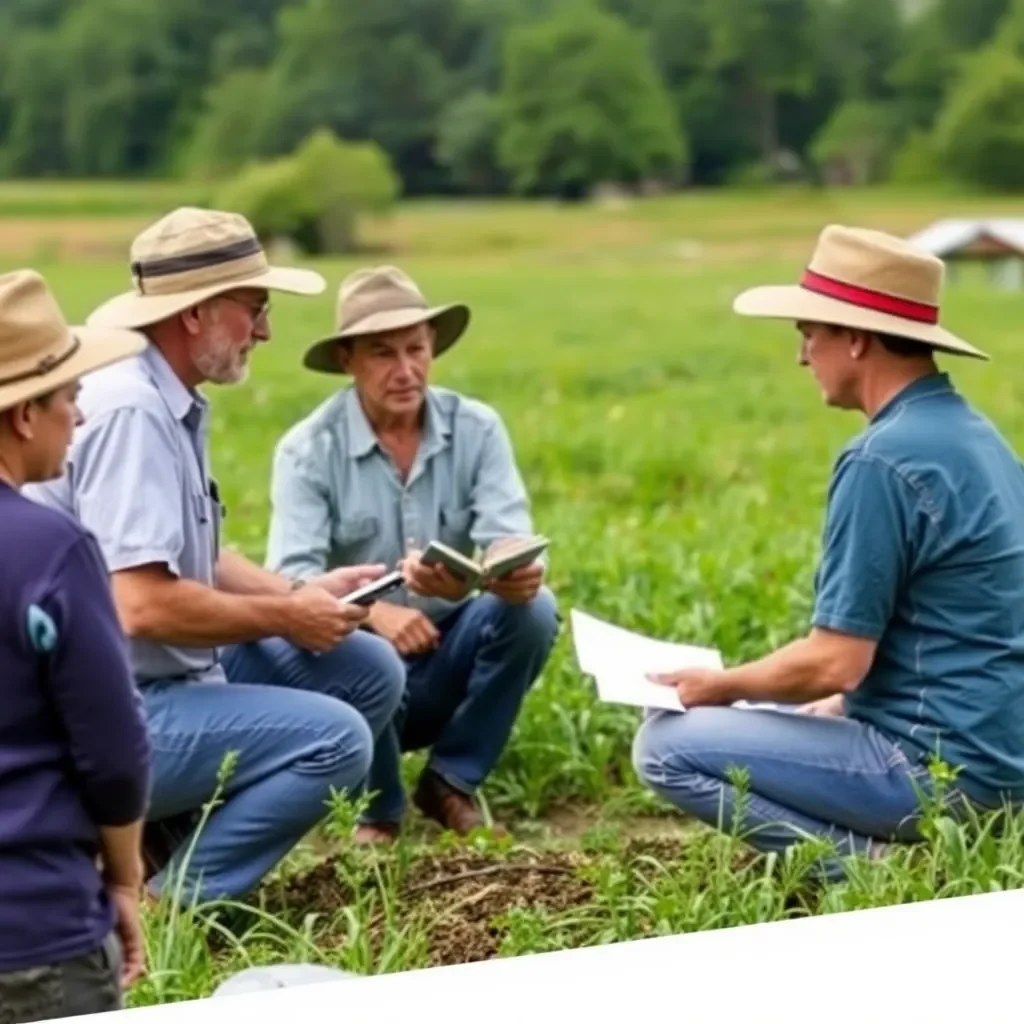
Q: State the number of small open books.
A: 1